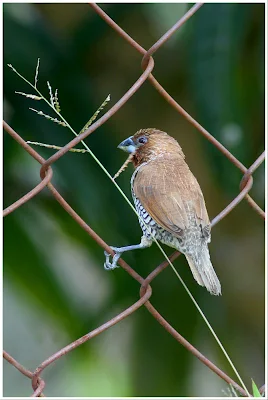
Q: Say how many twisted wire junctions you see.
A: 5